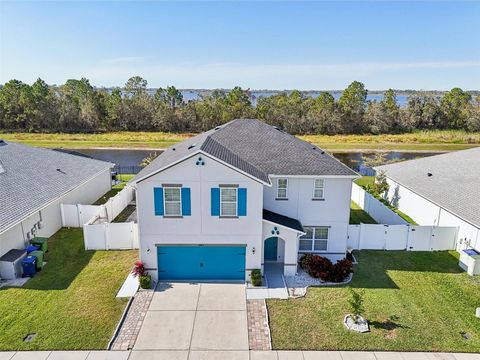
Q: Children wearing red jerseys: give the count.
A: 0